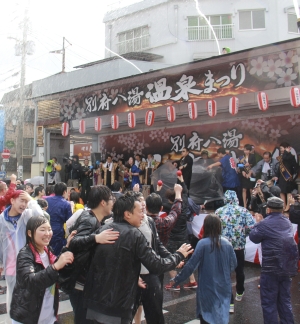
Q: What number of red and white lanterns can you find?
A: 12